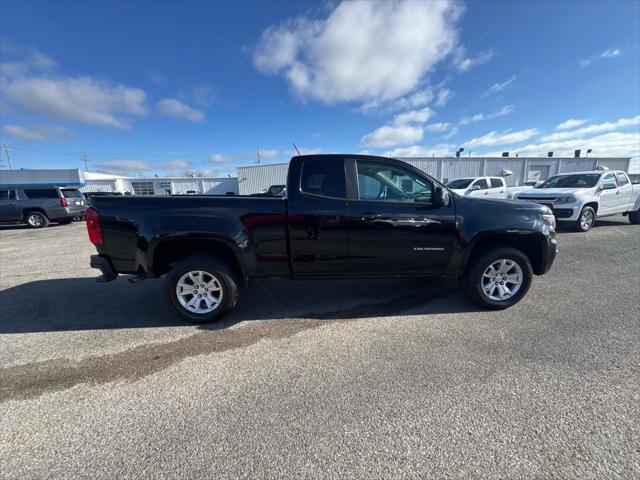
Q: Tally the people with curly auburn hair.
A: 0